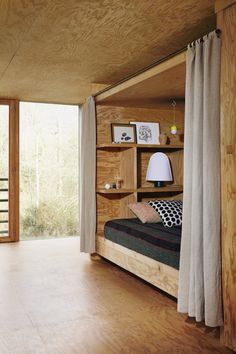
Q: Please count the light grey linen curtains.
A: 2